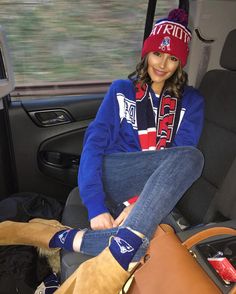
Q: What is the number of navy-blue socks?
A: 2